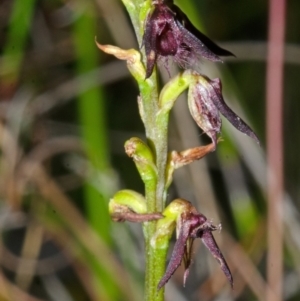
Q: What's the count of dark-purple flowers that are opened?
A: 3